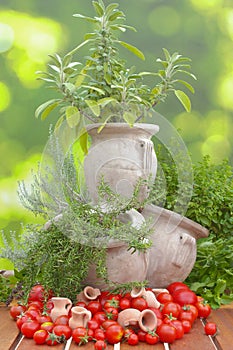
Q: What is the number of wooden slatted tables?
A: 1